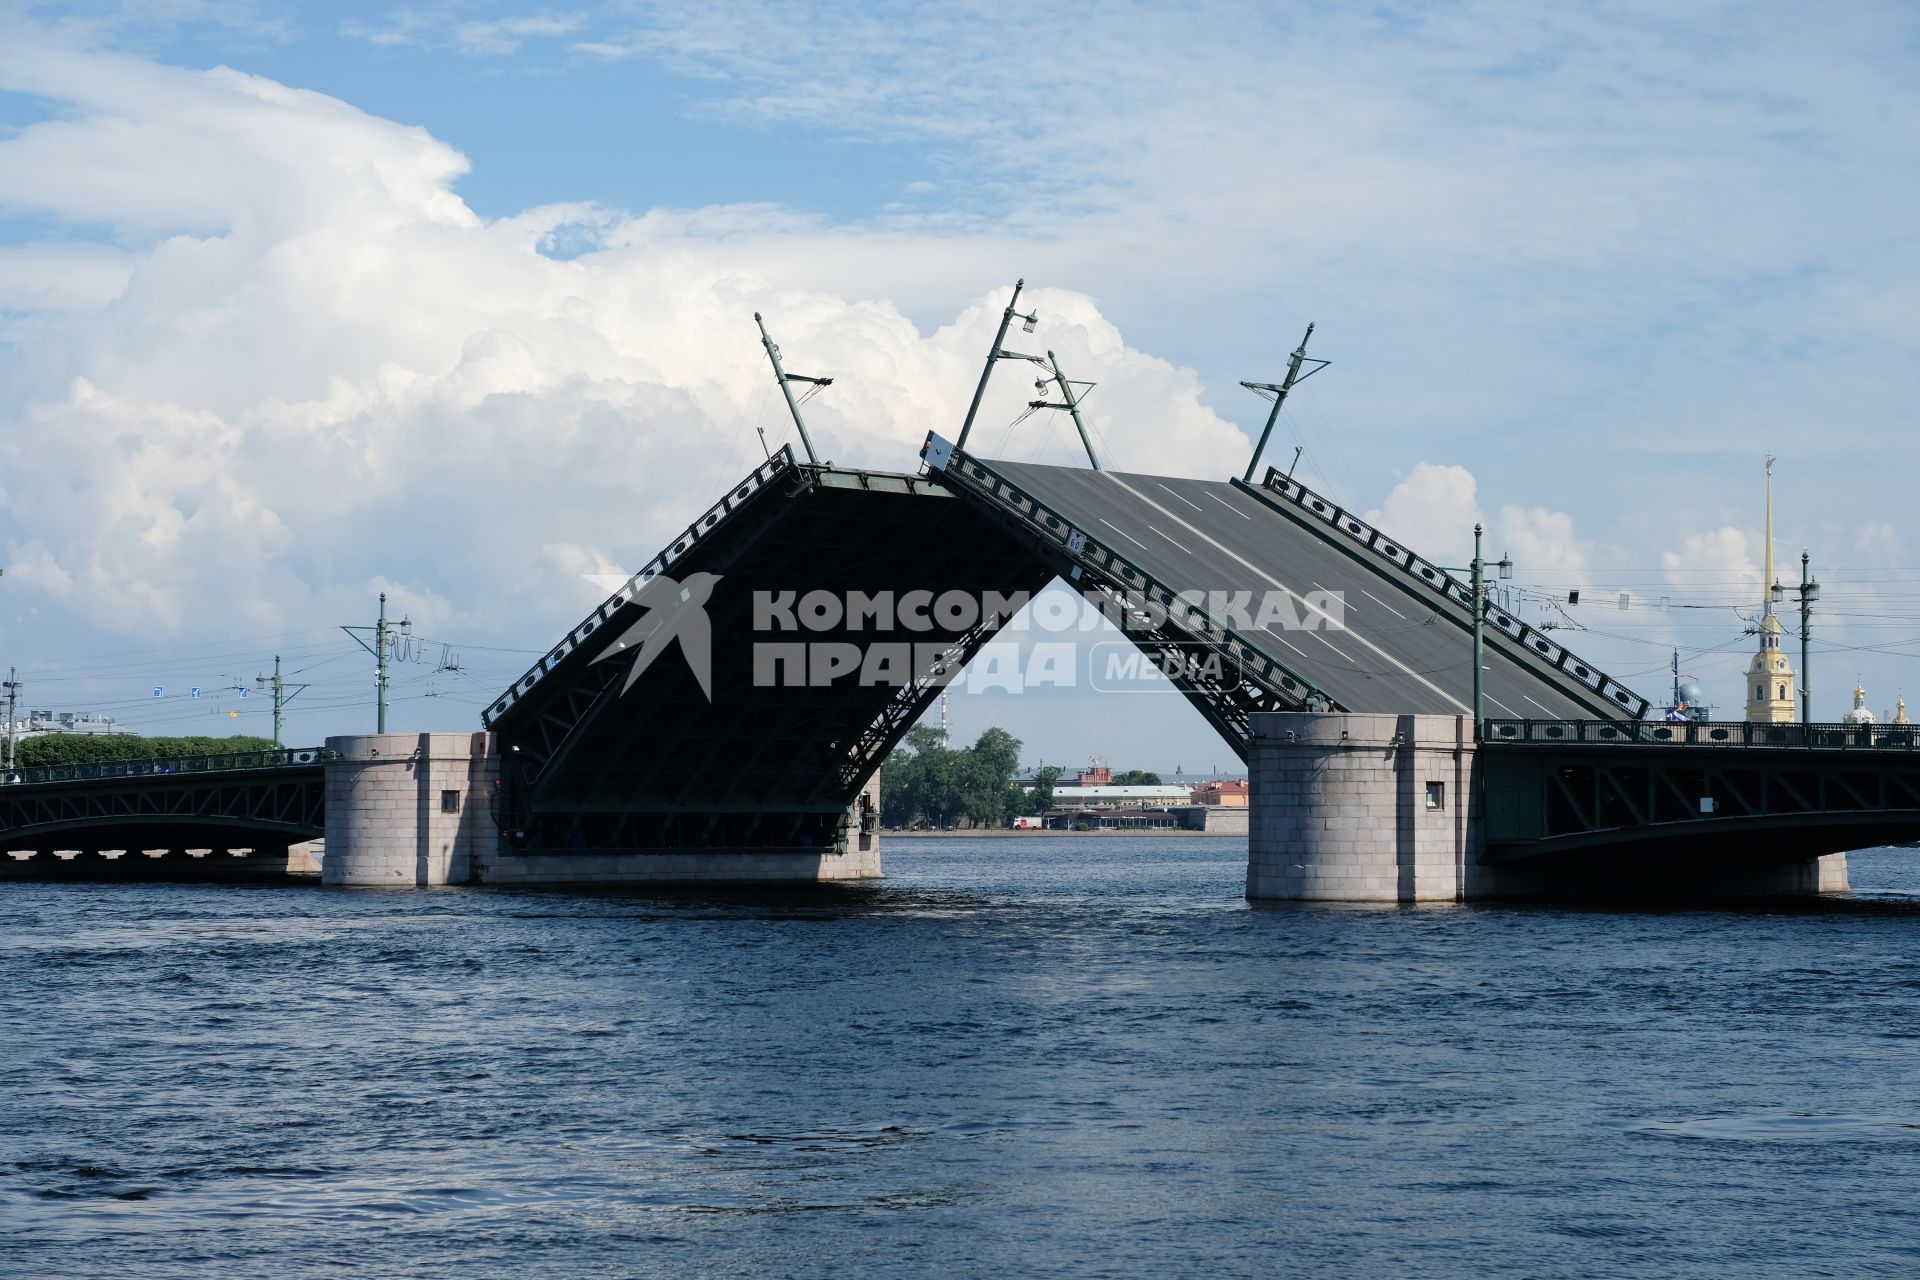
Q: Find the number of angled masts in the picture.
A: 4